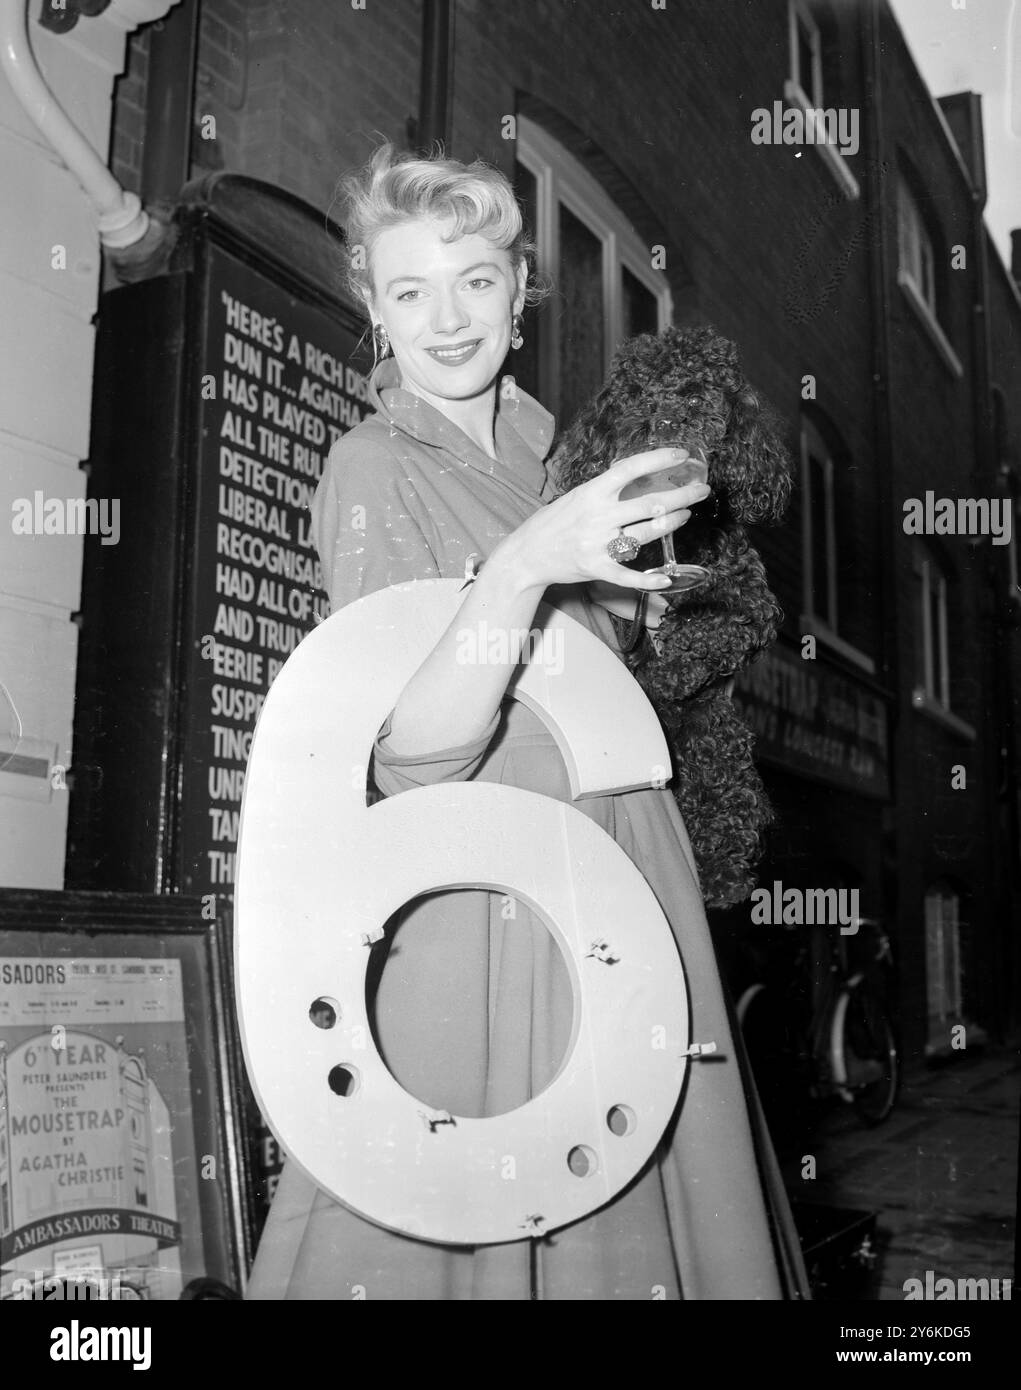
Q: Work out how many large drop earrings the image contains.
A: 2